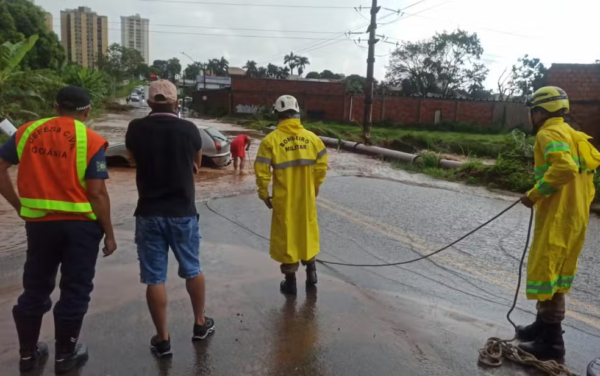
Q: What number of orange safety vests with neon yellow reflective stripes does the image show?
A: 1